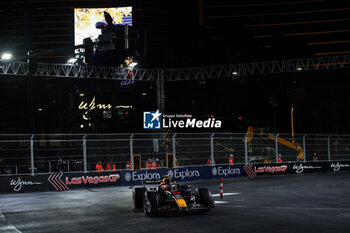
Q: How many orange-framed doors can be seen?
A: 2